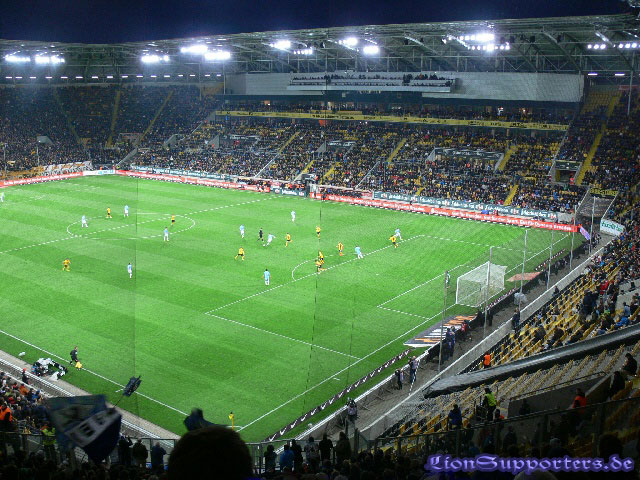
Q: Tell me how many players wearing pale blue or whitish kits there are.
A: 11